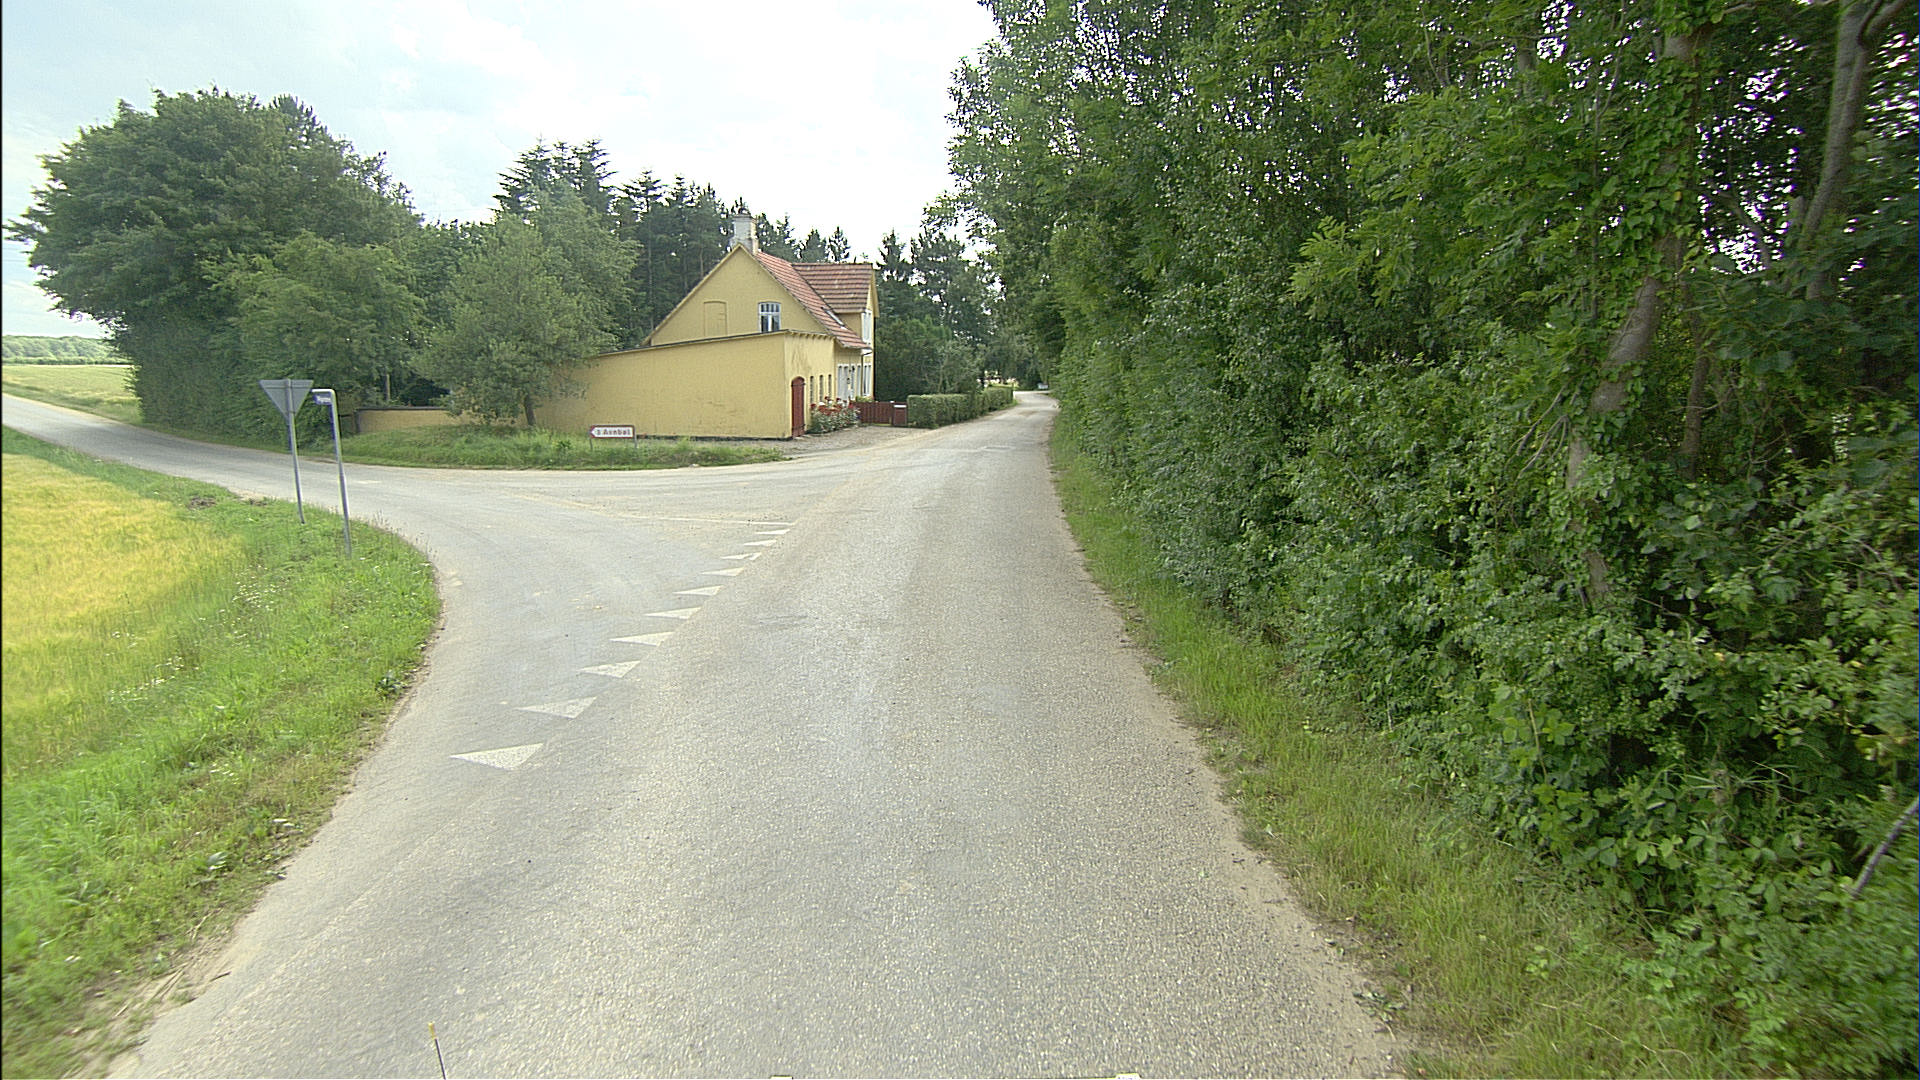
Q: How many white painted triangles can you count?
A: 10